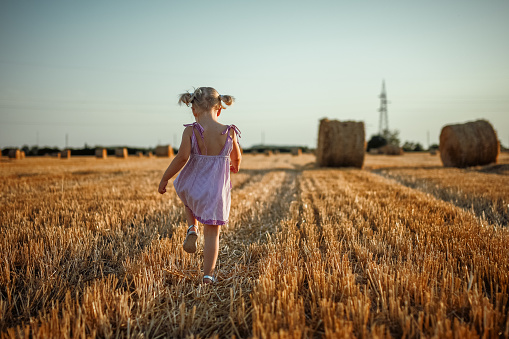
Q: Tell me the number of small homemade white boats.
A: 0